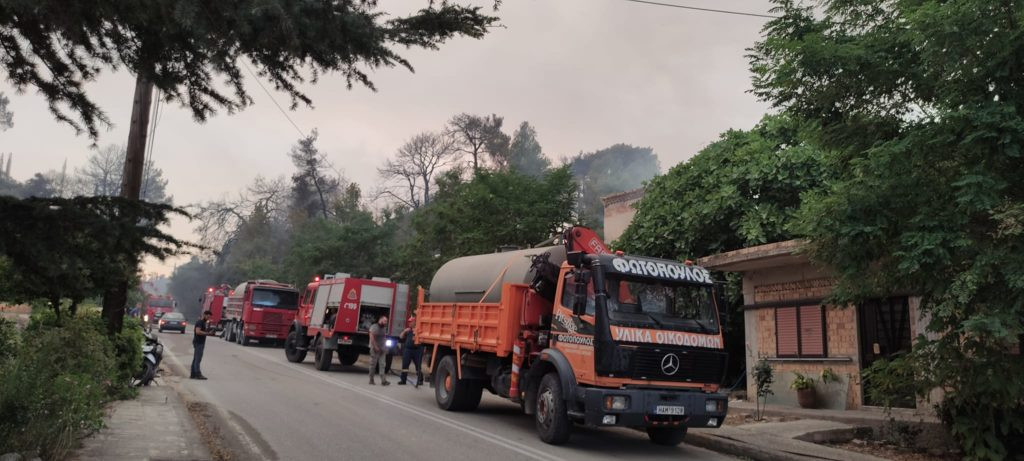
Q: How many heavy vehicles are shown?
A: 5